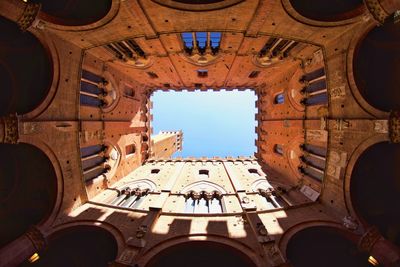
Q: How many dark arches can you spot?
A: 10